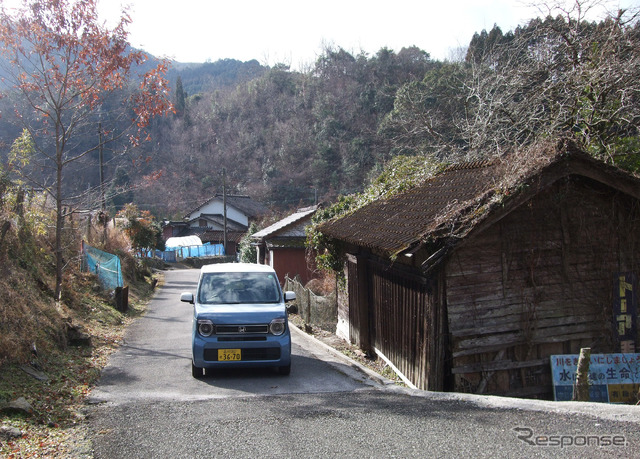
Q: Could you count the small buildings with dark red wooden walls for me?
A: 1